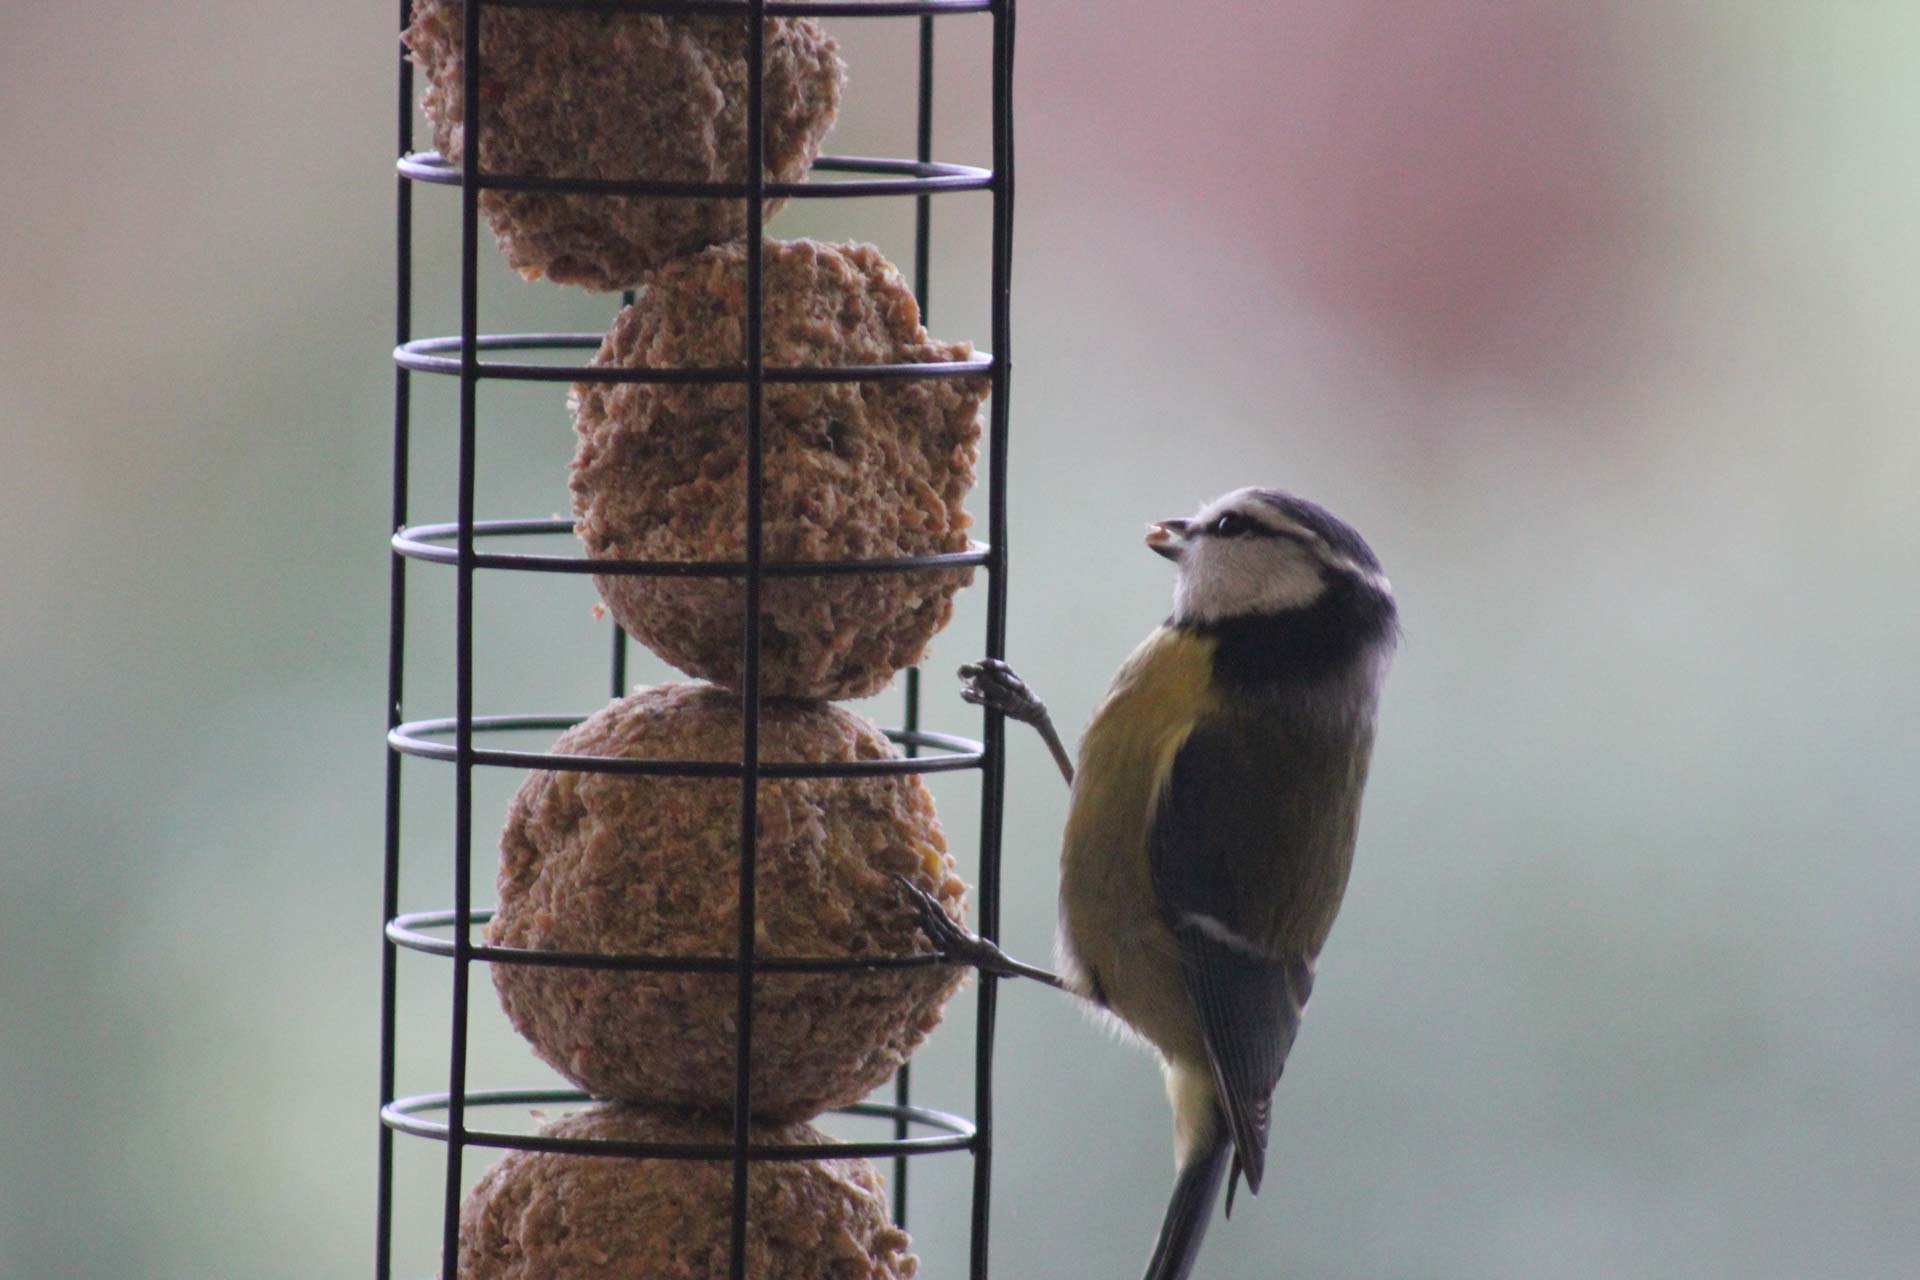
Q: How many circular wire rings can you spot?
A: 7